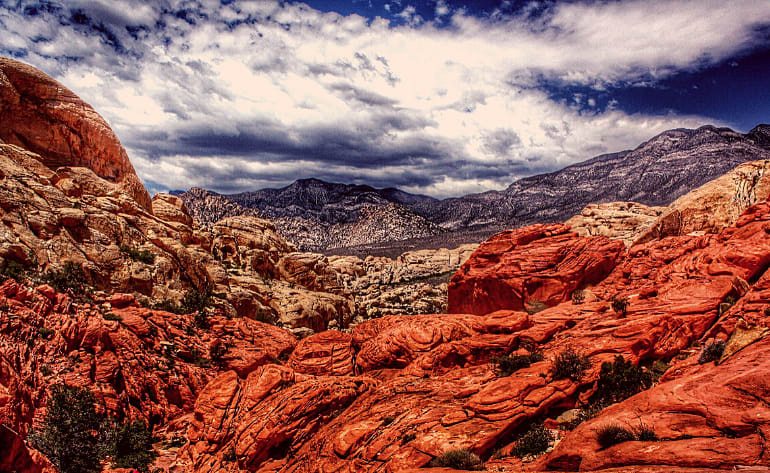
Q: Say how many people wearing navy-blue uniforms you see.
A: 0